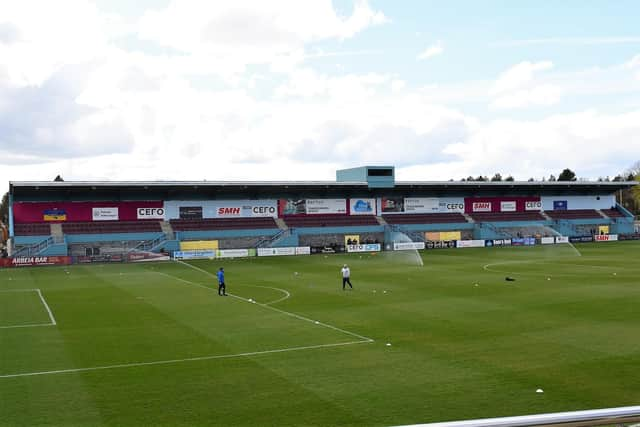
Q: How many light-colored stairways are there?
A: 7